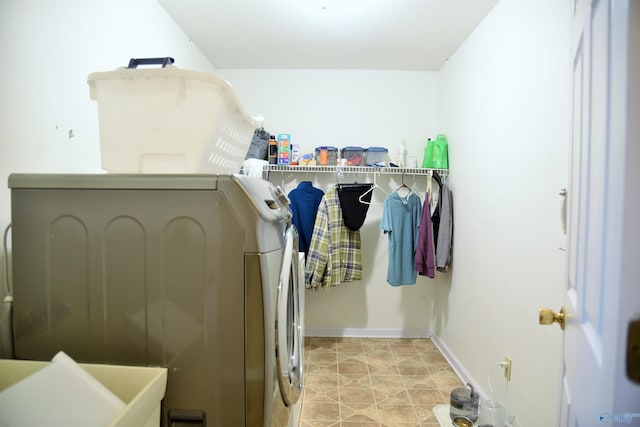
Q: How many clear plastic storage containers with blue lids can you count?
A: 3